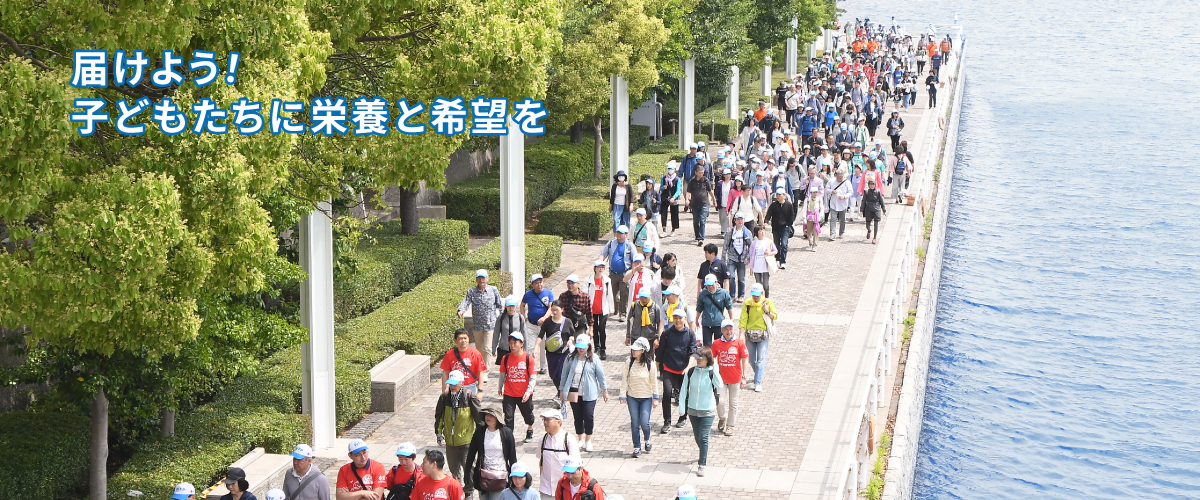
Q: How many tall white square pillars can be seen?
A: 9